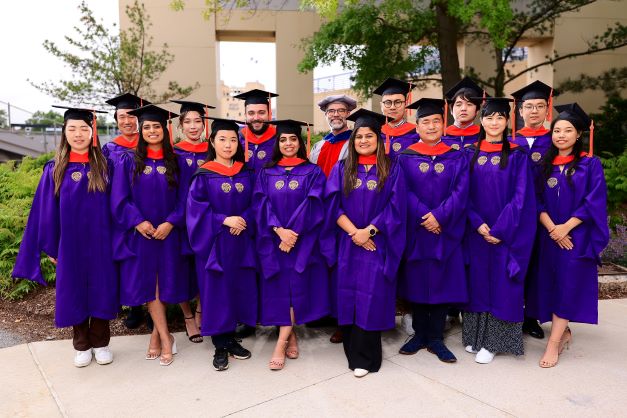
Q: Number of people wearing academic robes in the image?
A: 15